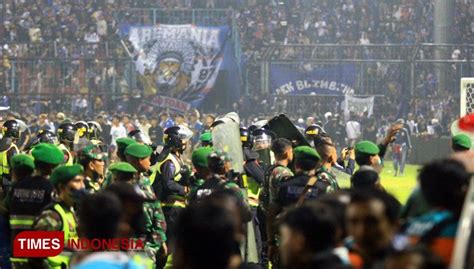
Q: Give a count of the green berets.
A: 11